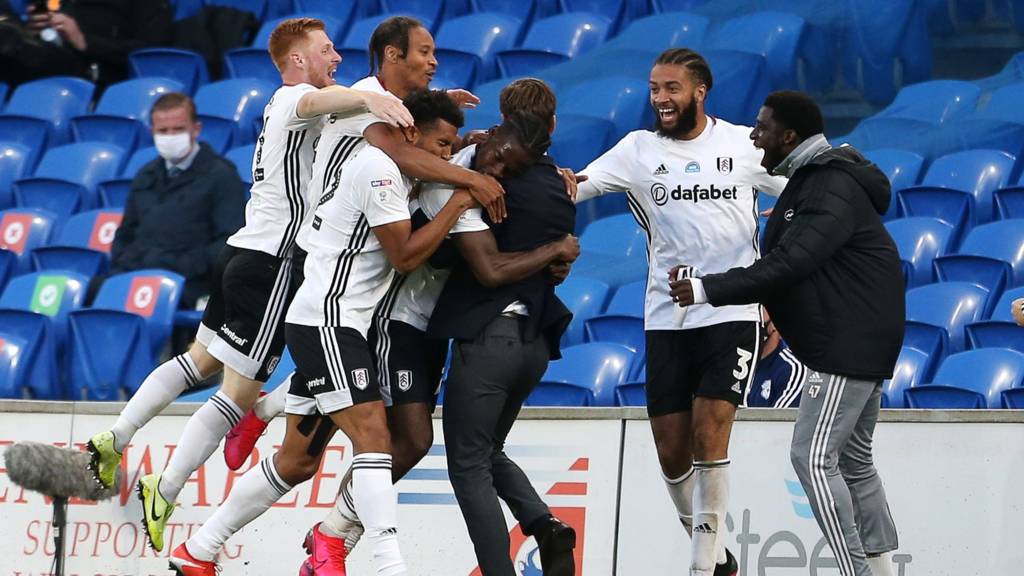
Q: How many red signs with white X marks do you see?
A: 3